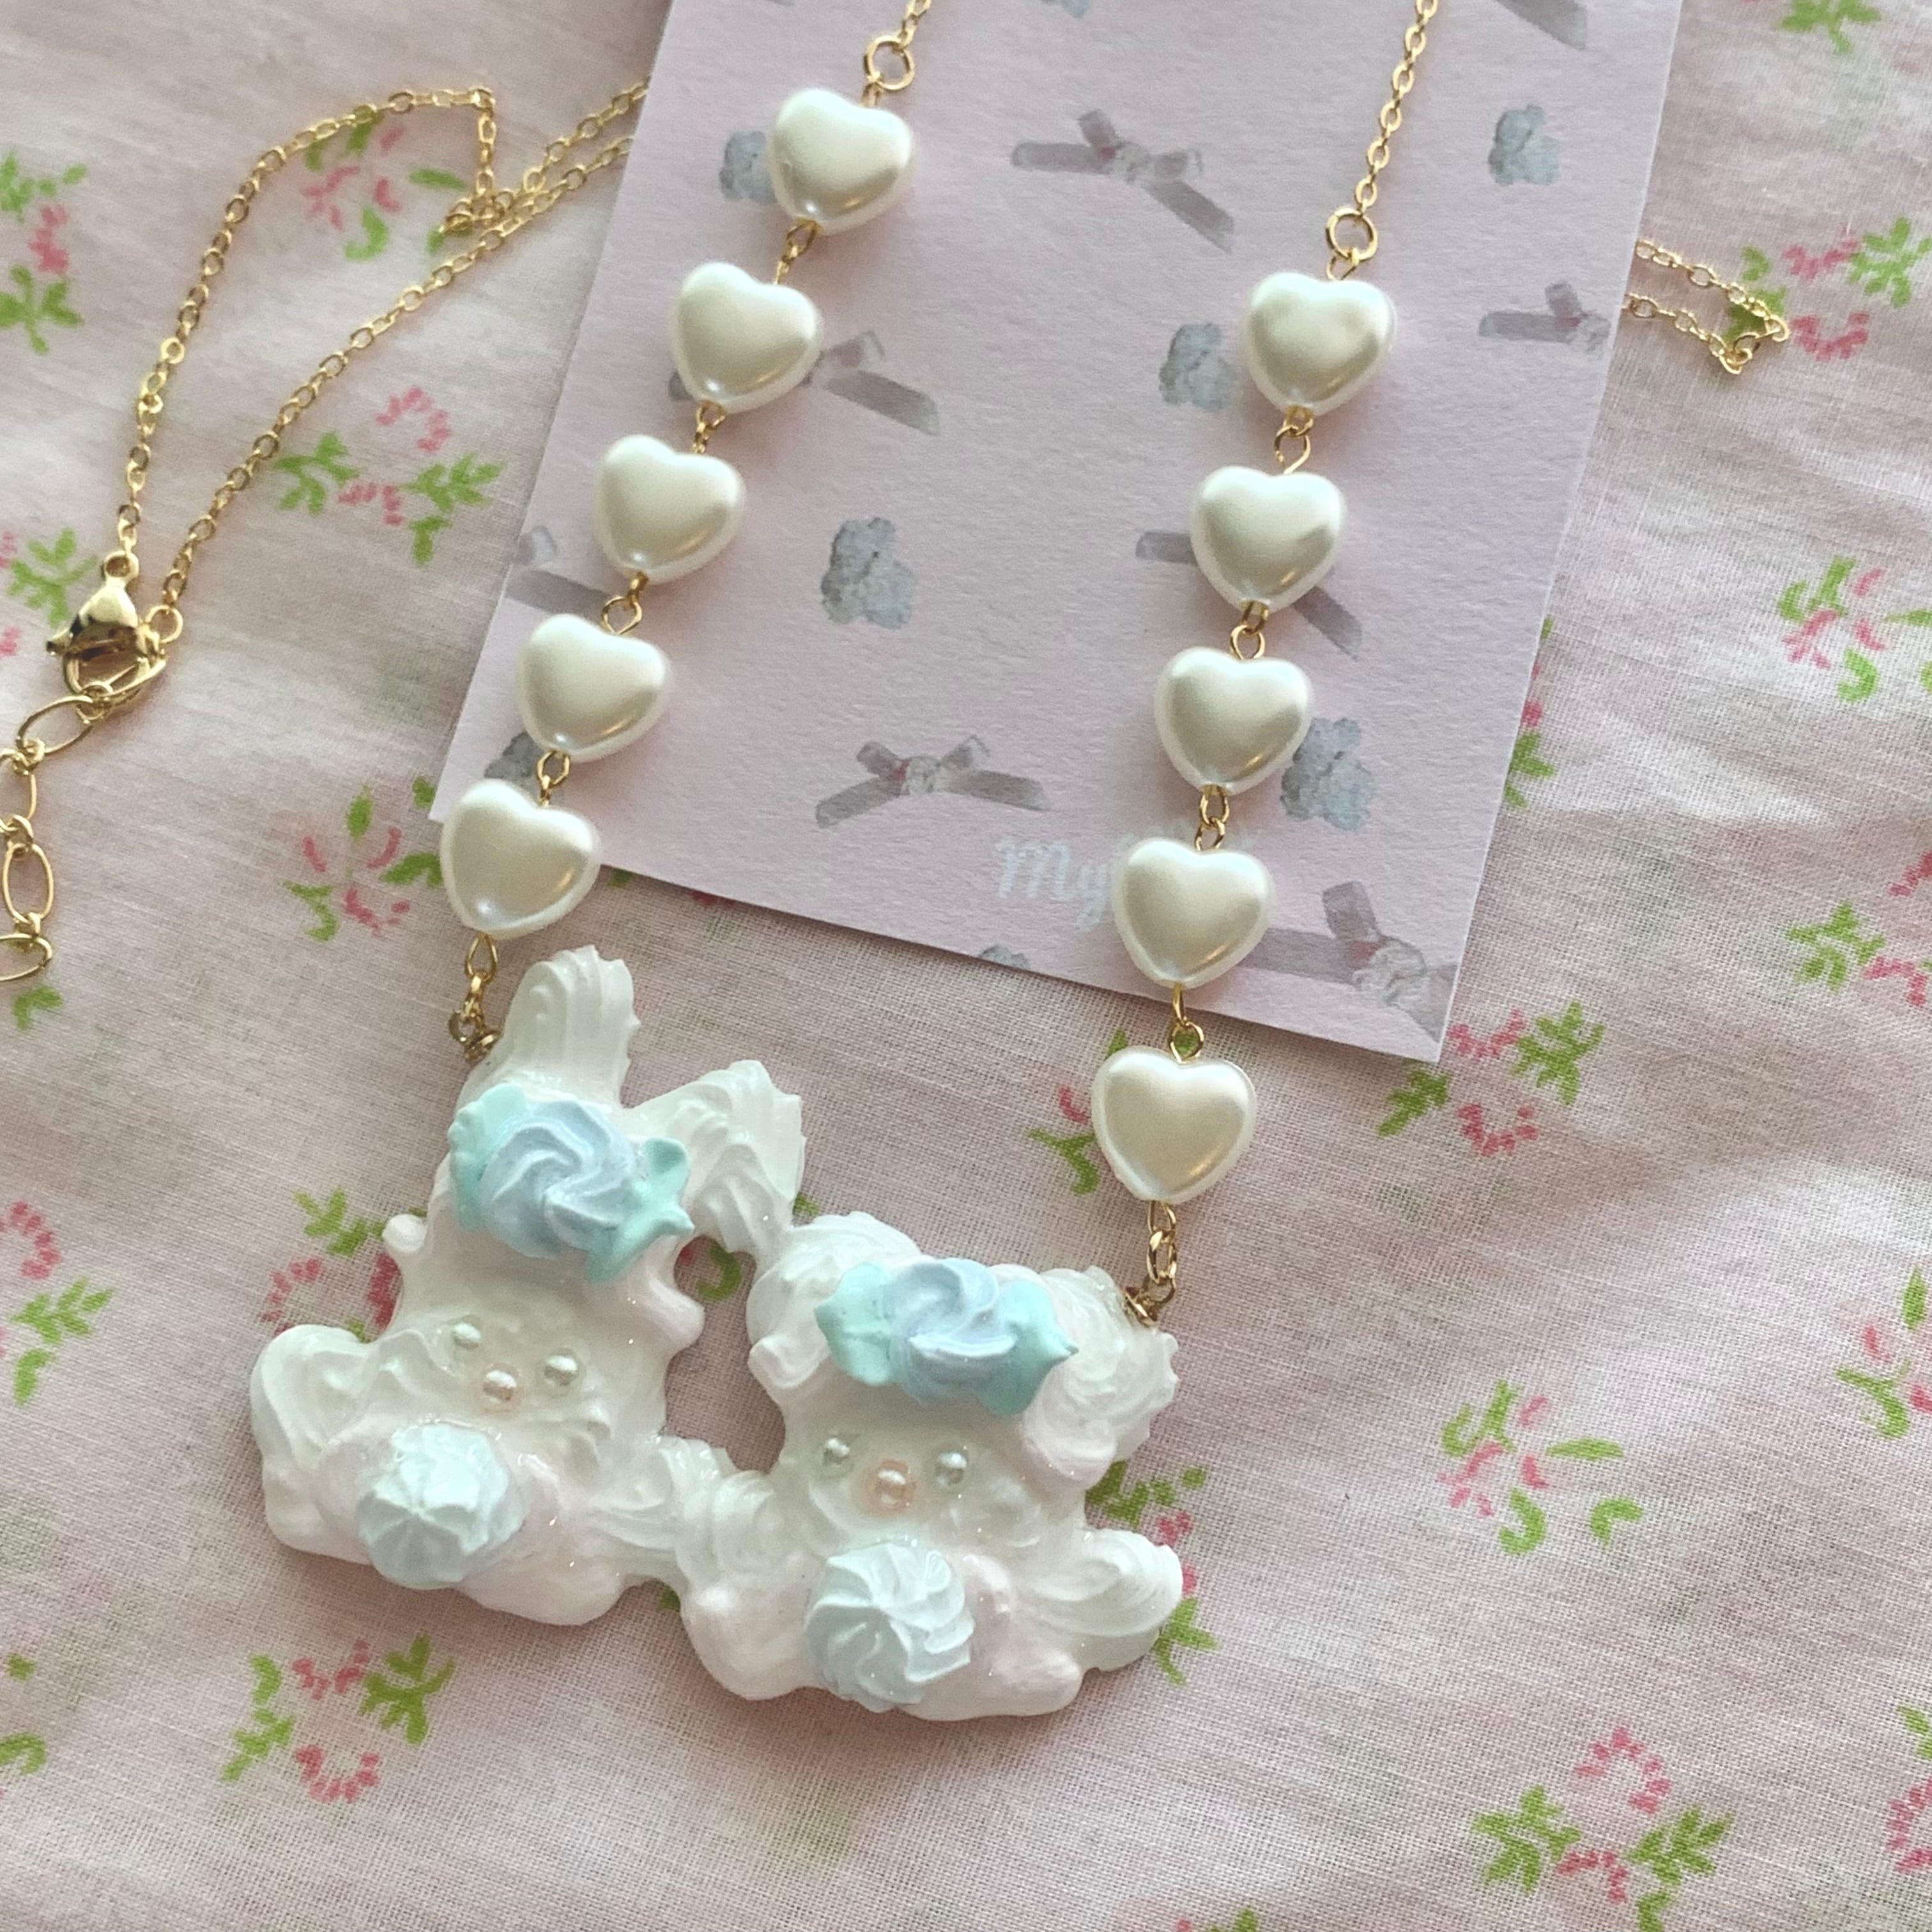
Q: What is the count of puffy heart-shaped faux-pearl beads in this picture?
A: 10